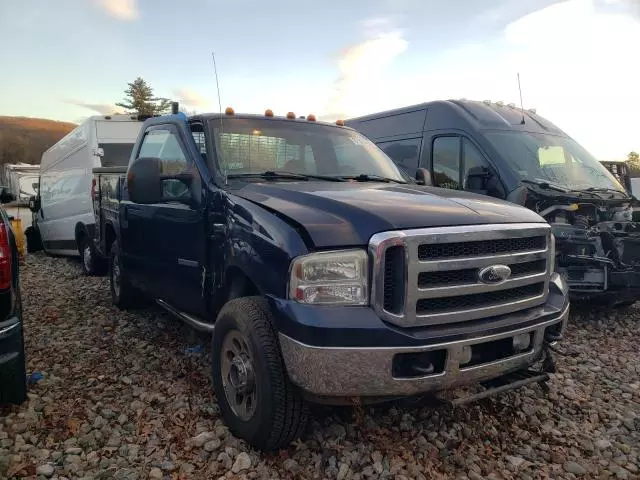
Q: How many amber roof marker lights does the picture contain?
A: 5